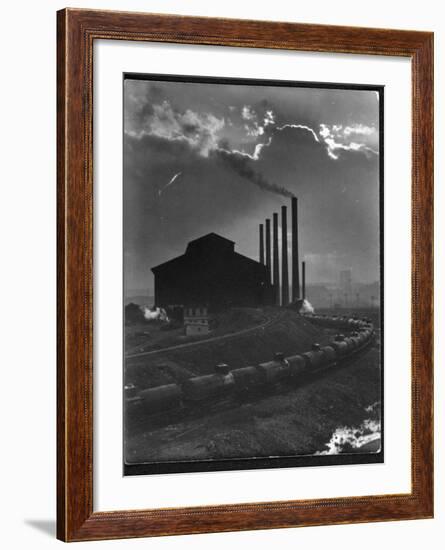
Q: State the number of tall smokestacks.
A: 5